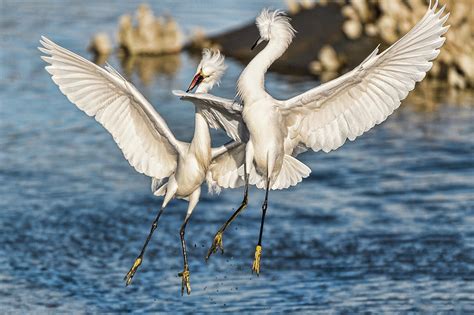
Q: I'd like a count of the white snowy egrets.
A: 2